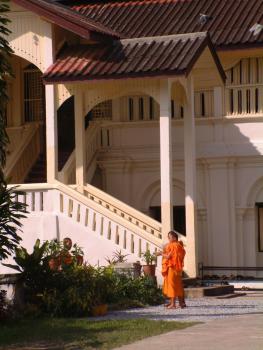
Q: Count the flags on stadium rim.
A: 0